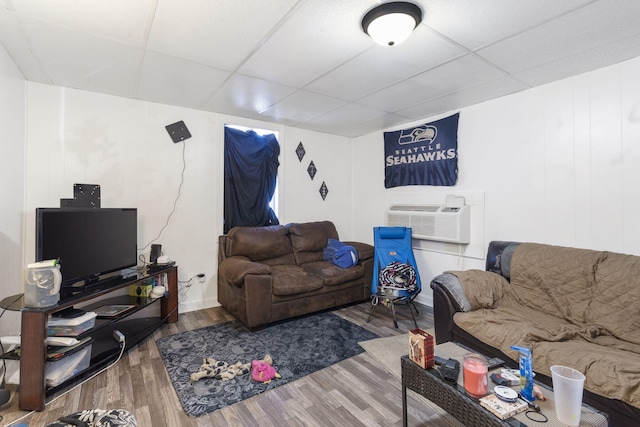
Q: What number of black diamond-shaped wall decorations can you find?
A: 3